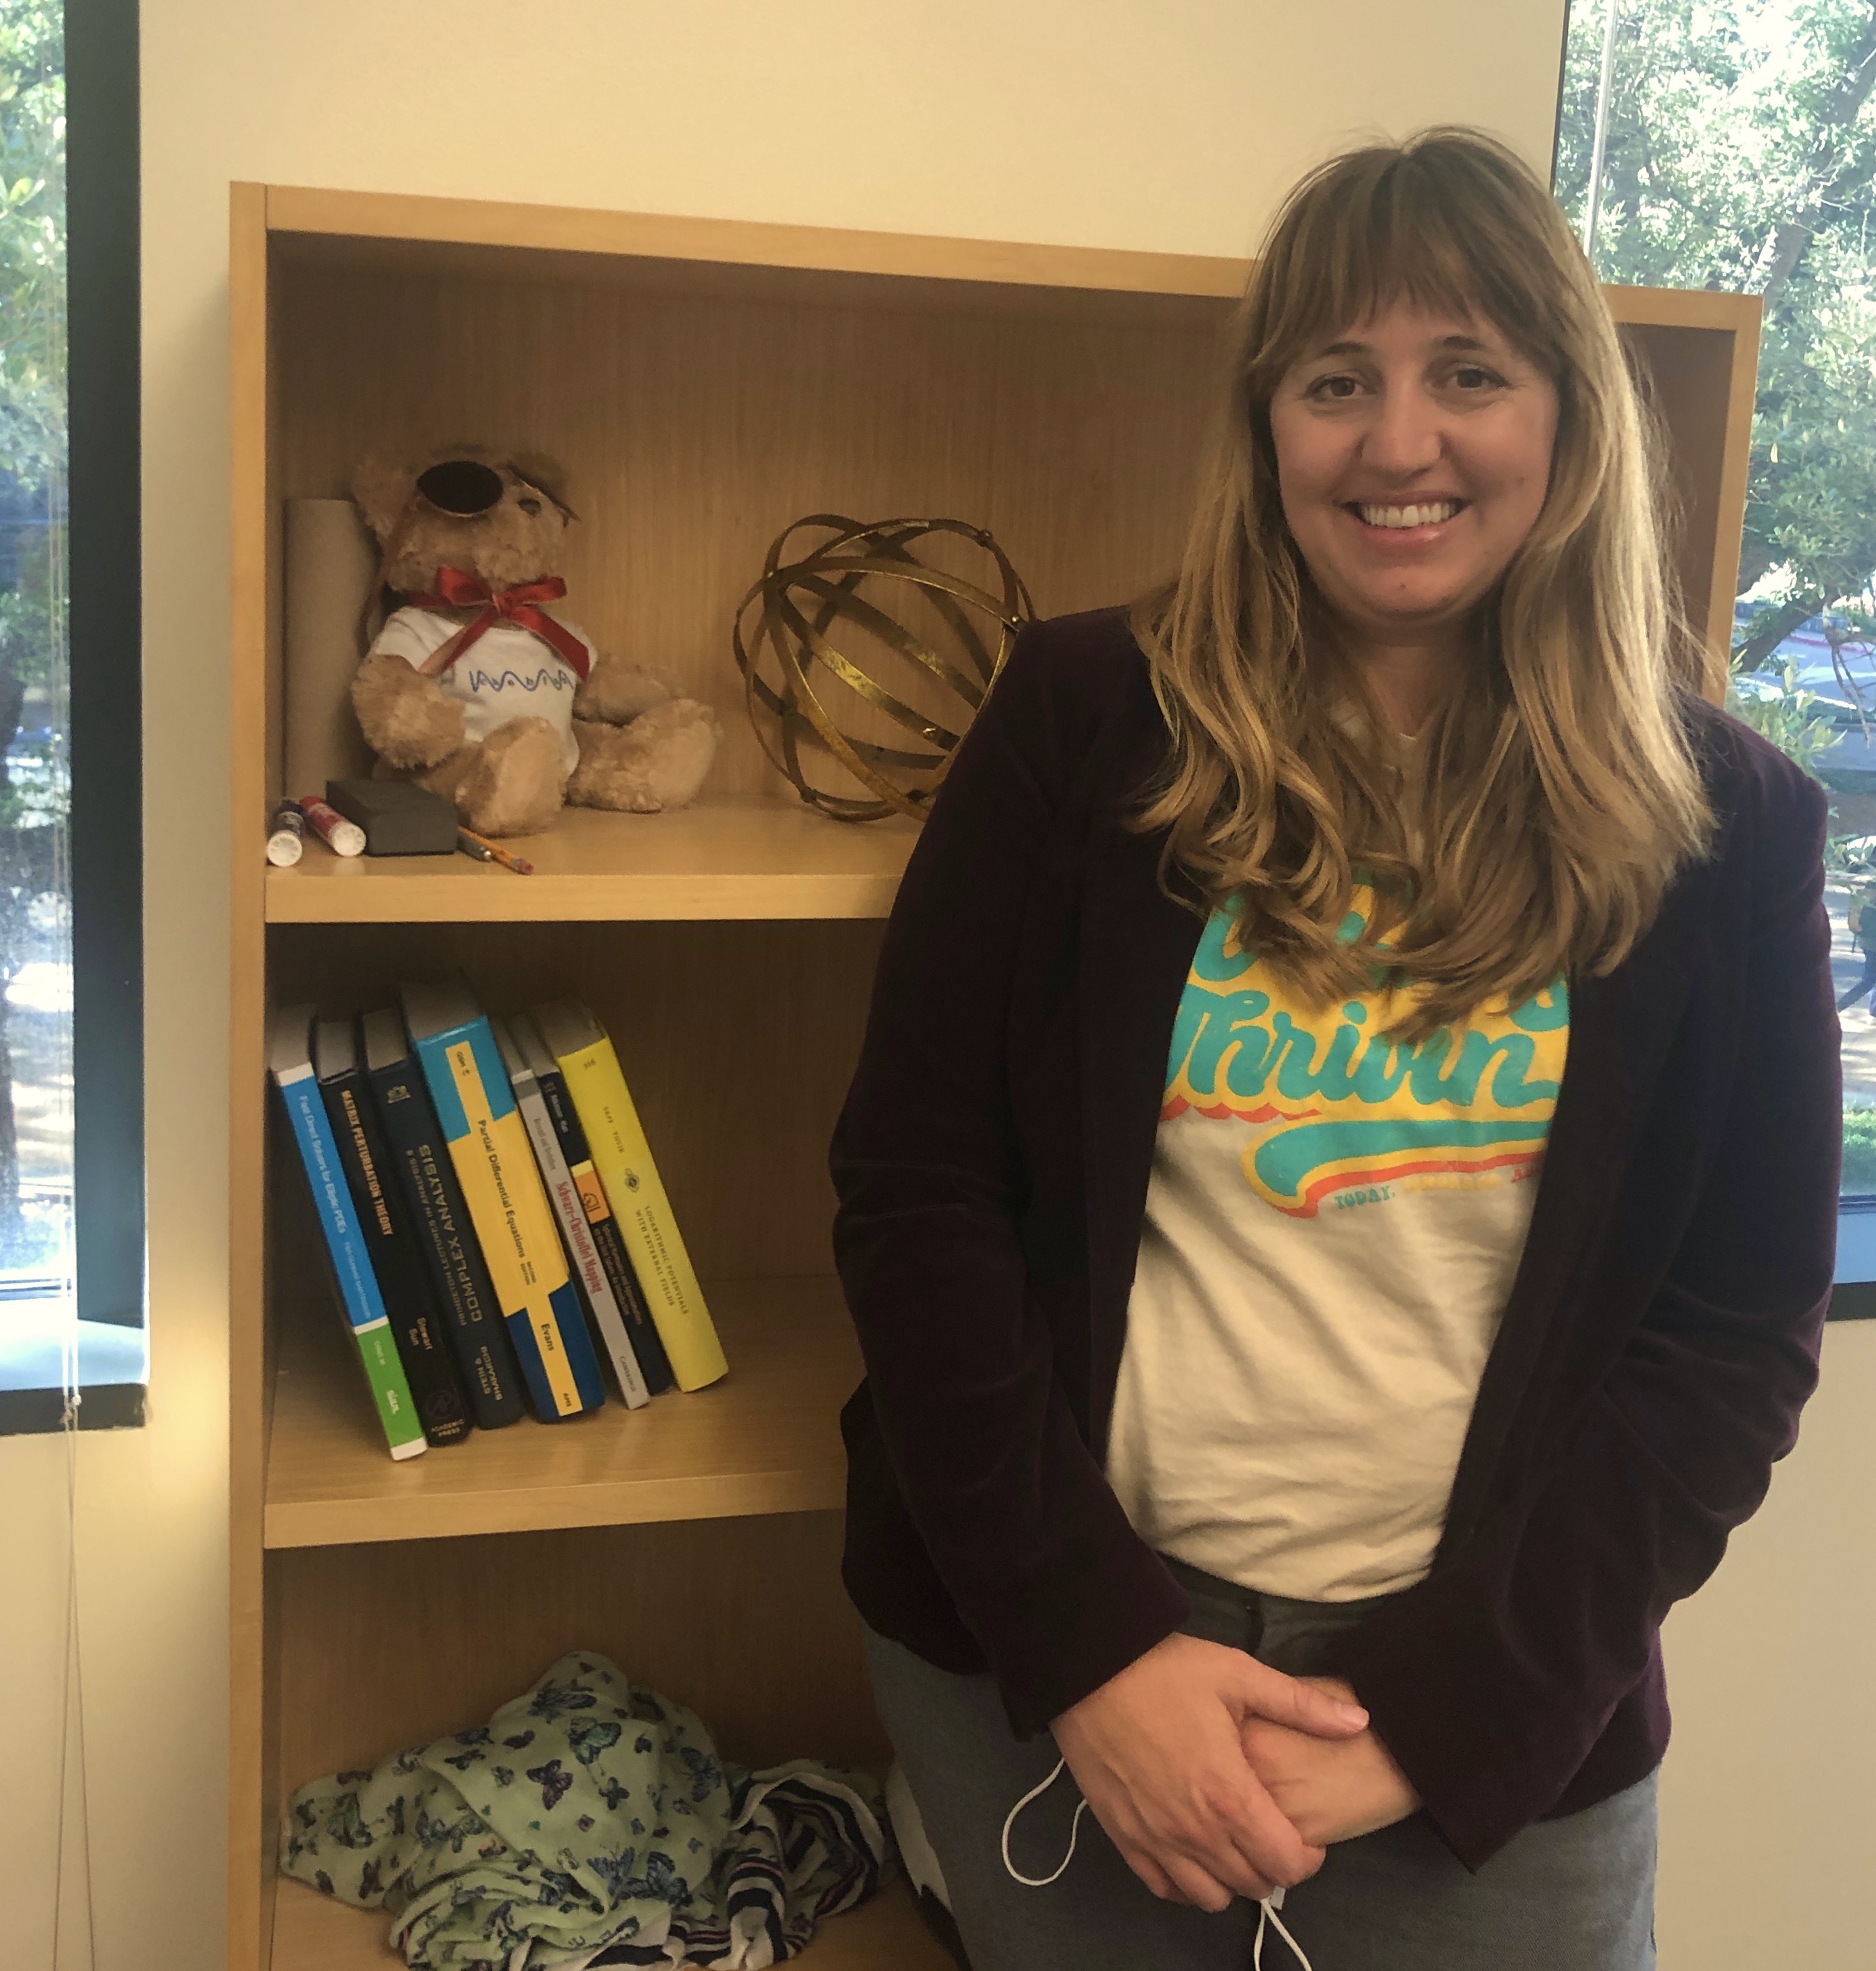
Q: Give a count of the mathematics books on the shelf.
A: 7